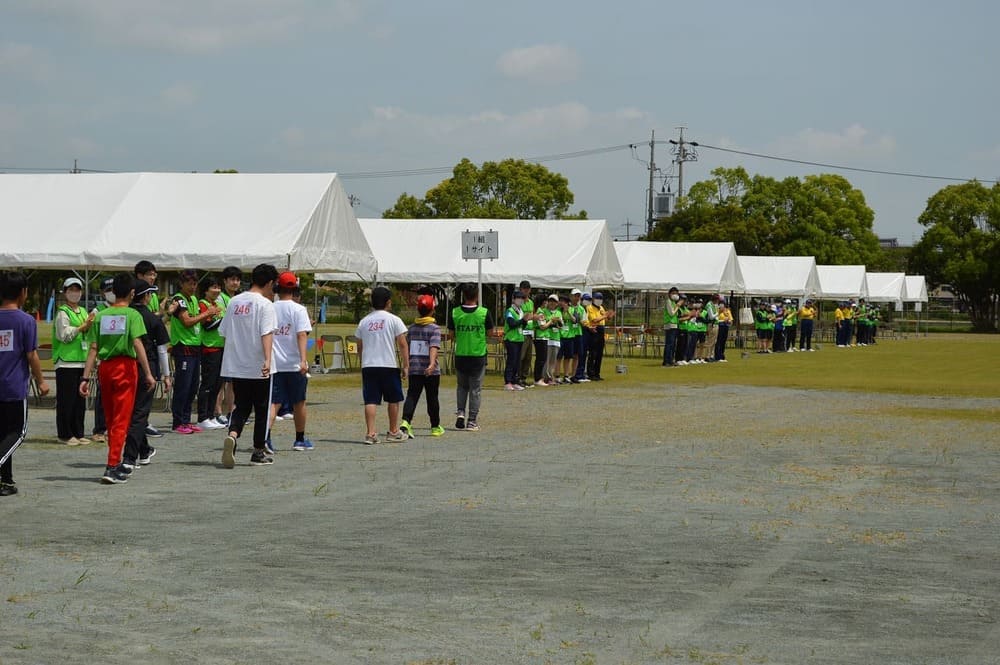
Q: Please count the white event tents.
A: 7